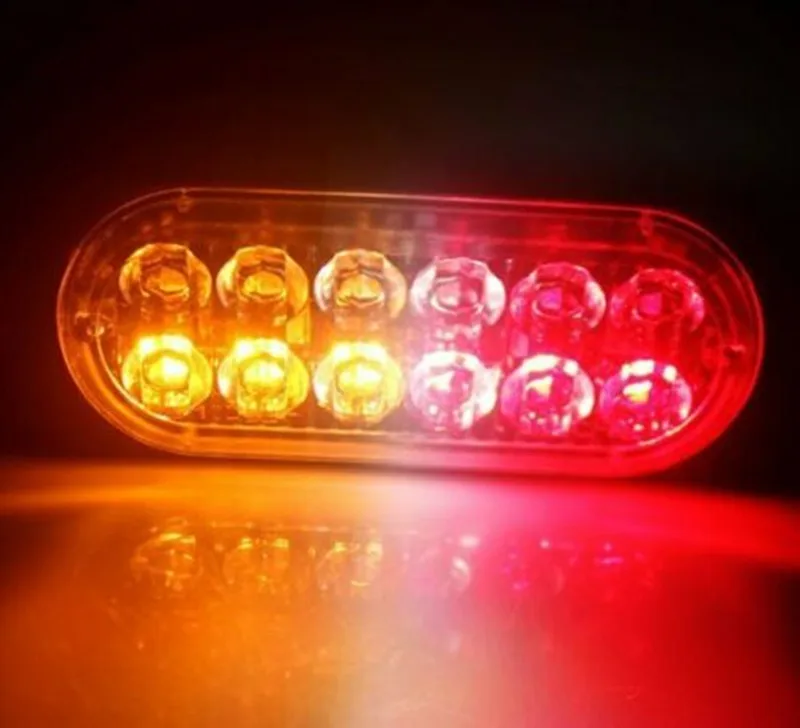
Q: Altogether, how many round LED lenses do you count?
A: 12